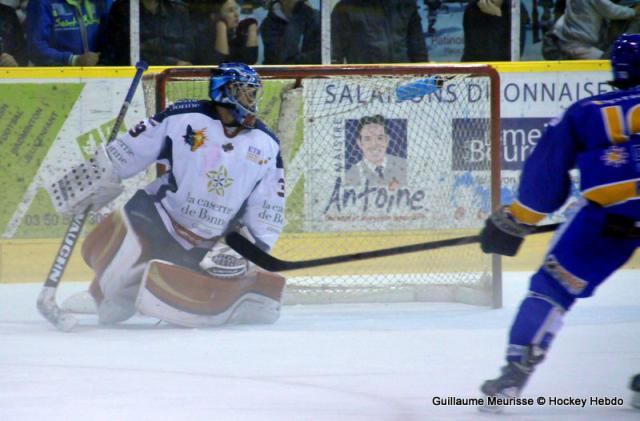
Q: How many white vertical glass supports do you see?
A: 3